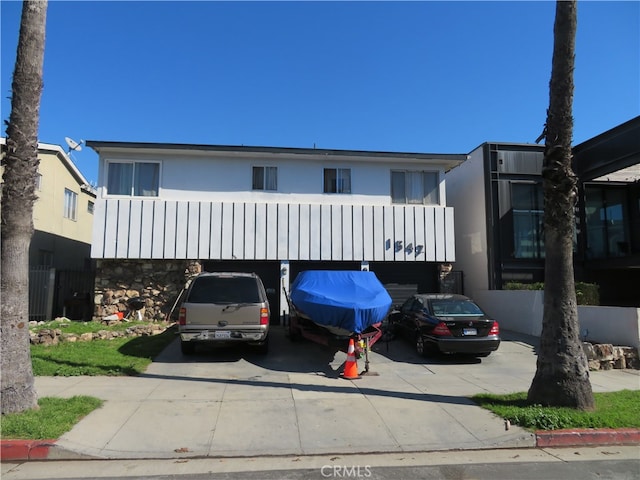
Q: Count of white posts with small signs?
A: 2